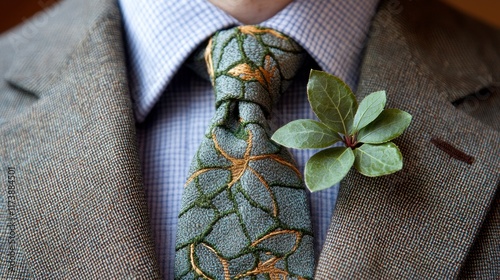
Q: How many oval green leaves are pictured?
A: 6